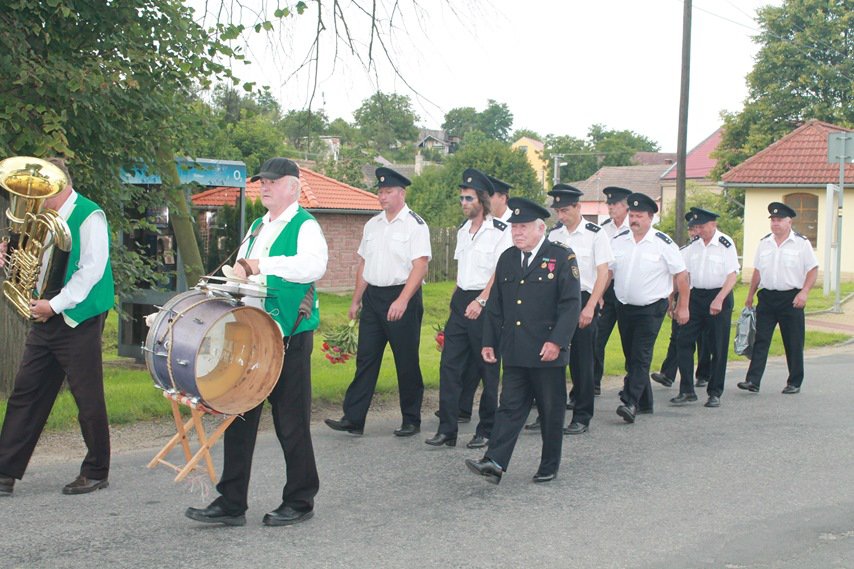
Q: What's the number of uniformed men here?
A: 10